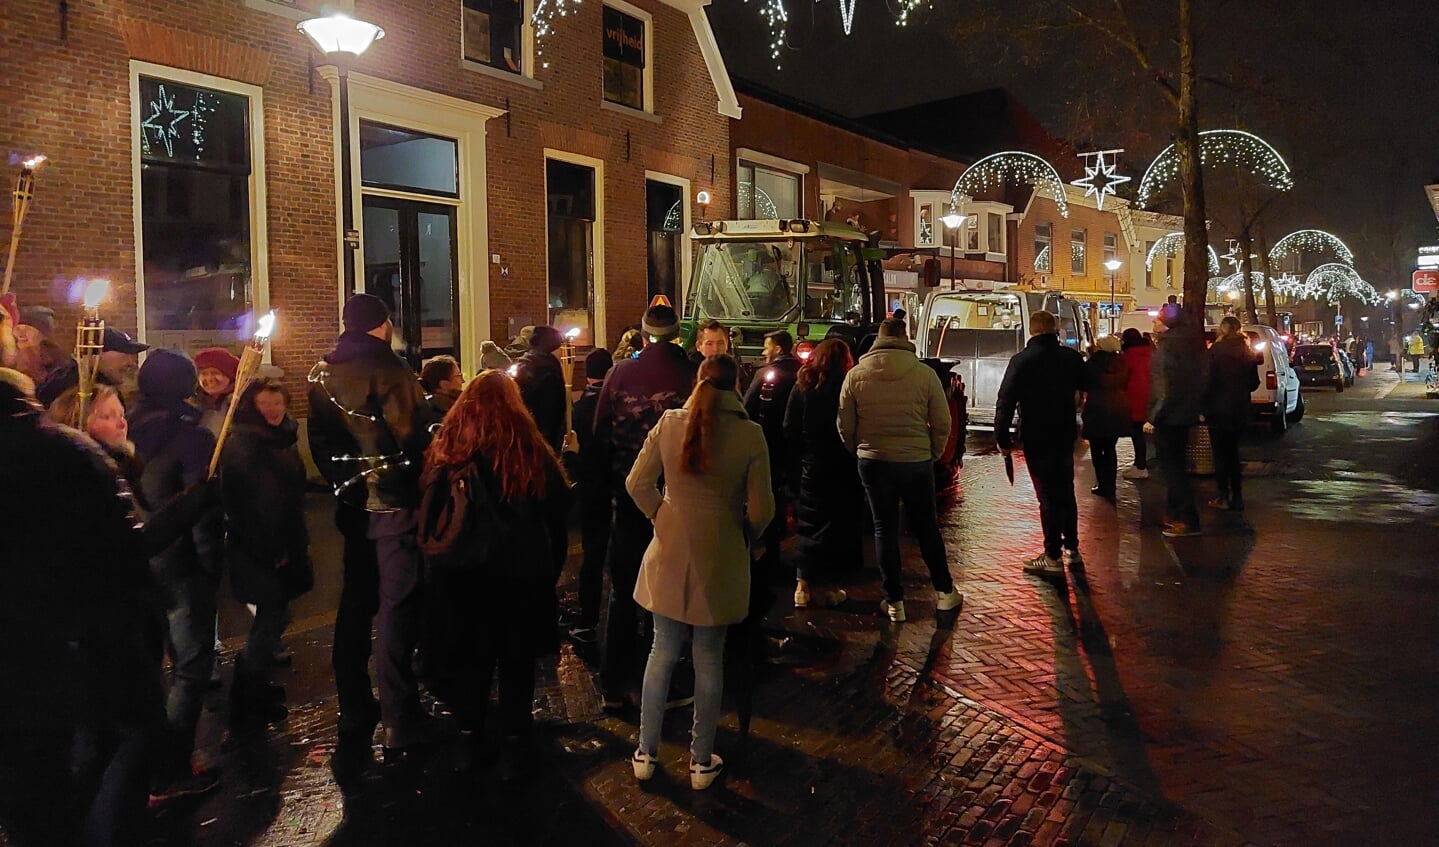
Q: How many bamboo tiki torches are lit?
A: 4